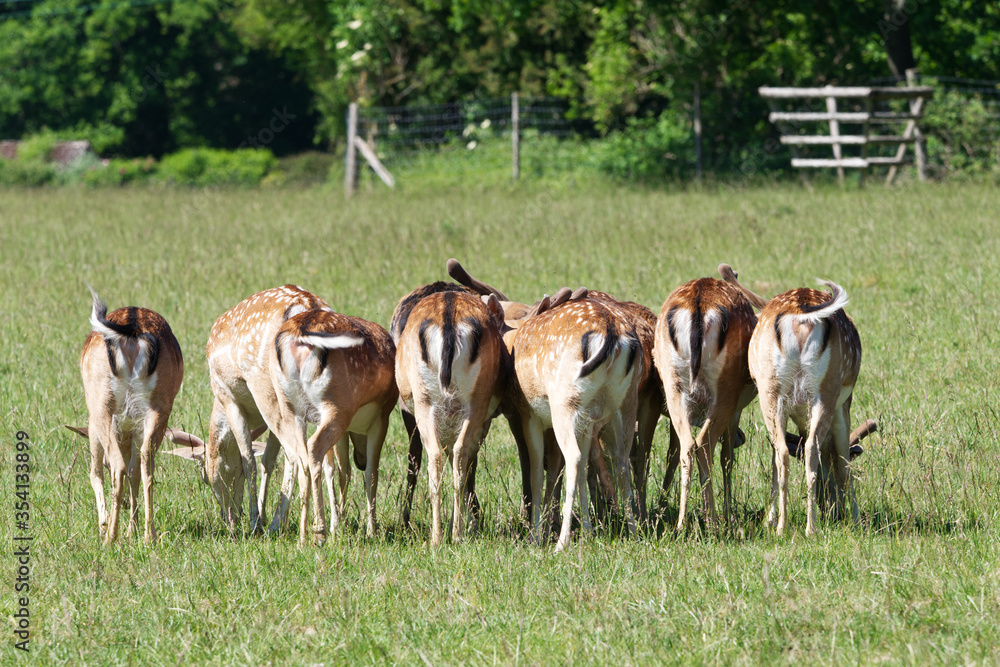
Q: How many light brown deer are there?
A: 7